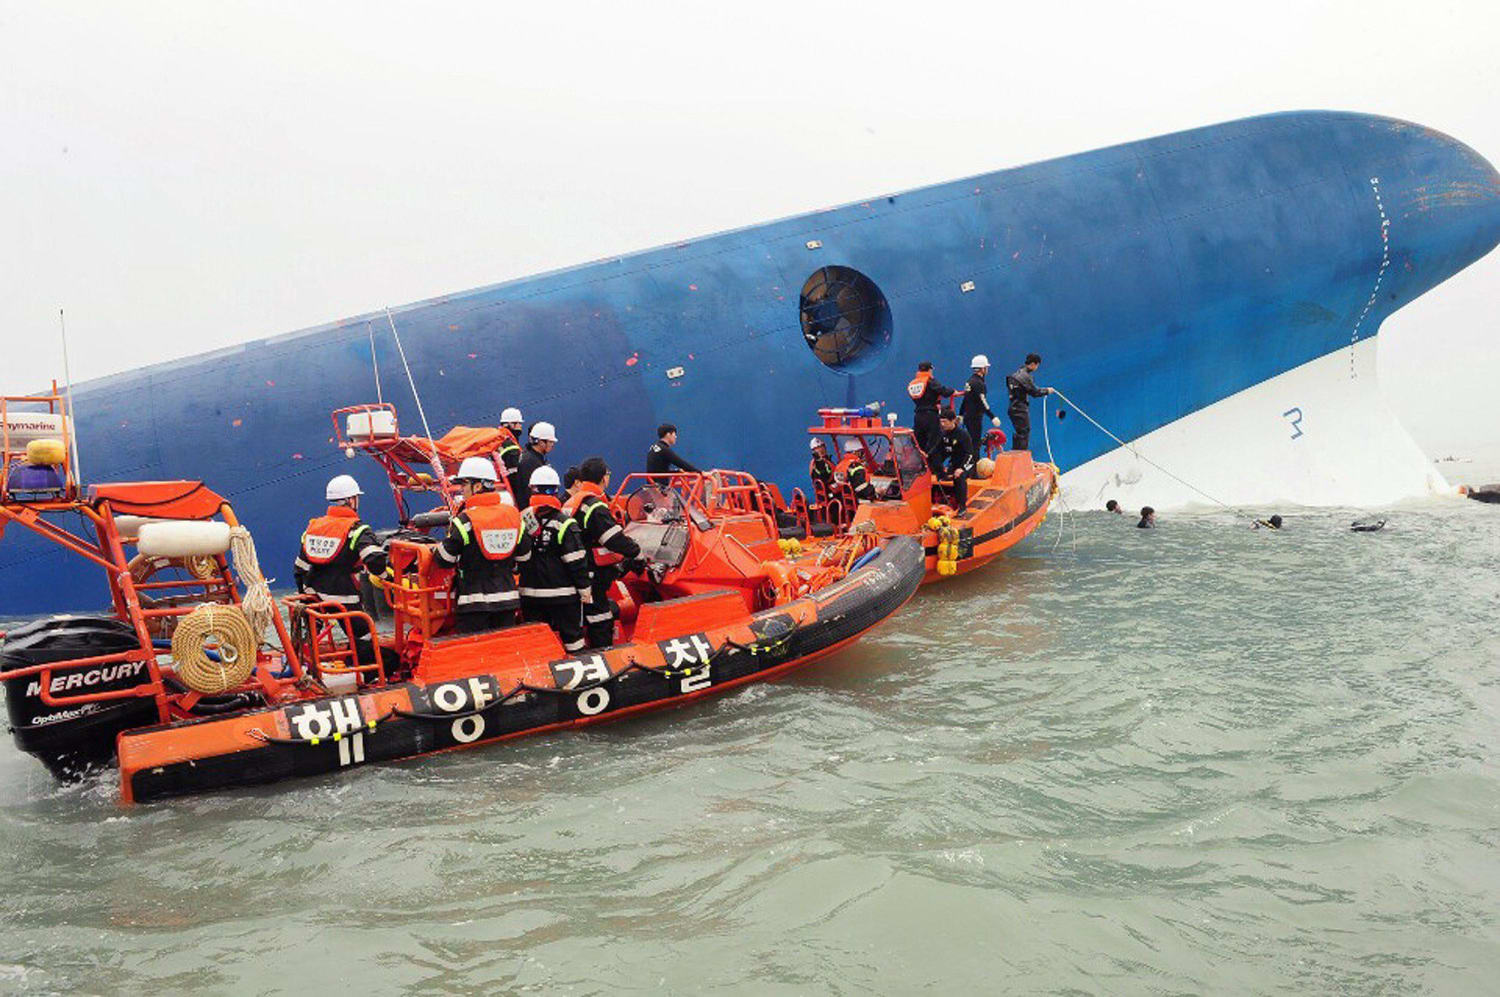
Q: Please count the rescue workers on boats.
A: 14